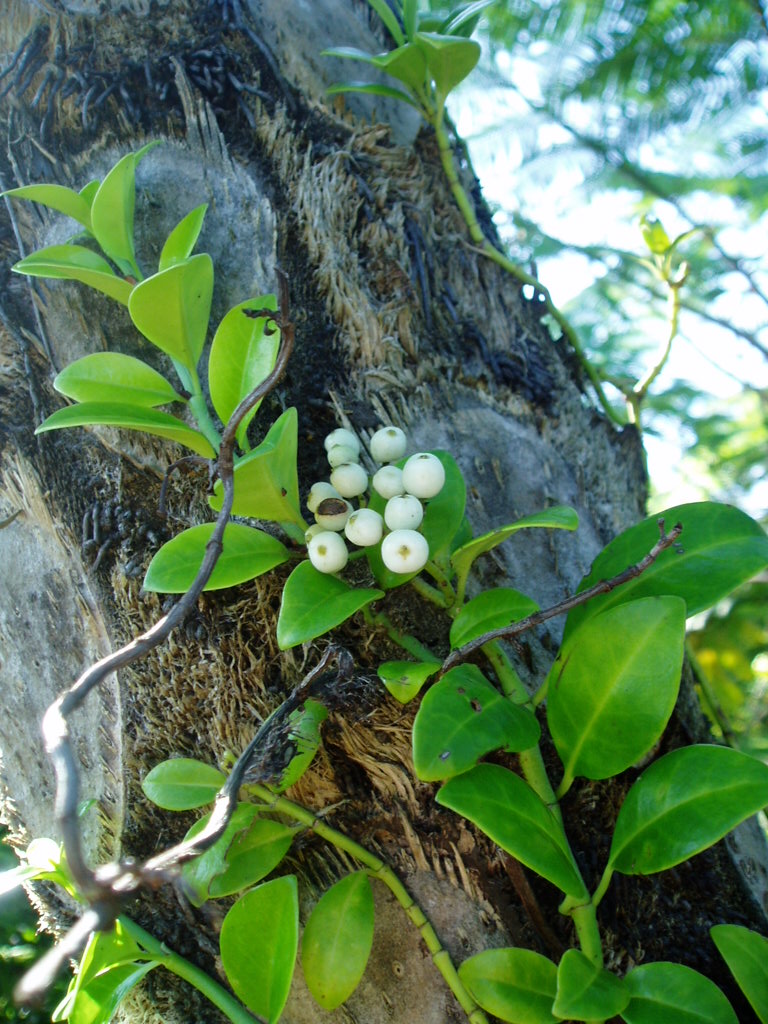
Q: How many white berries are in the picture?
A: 13